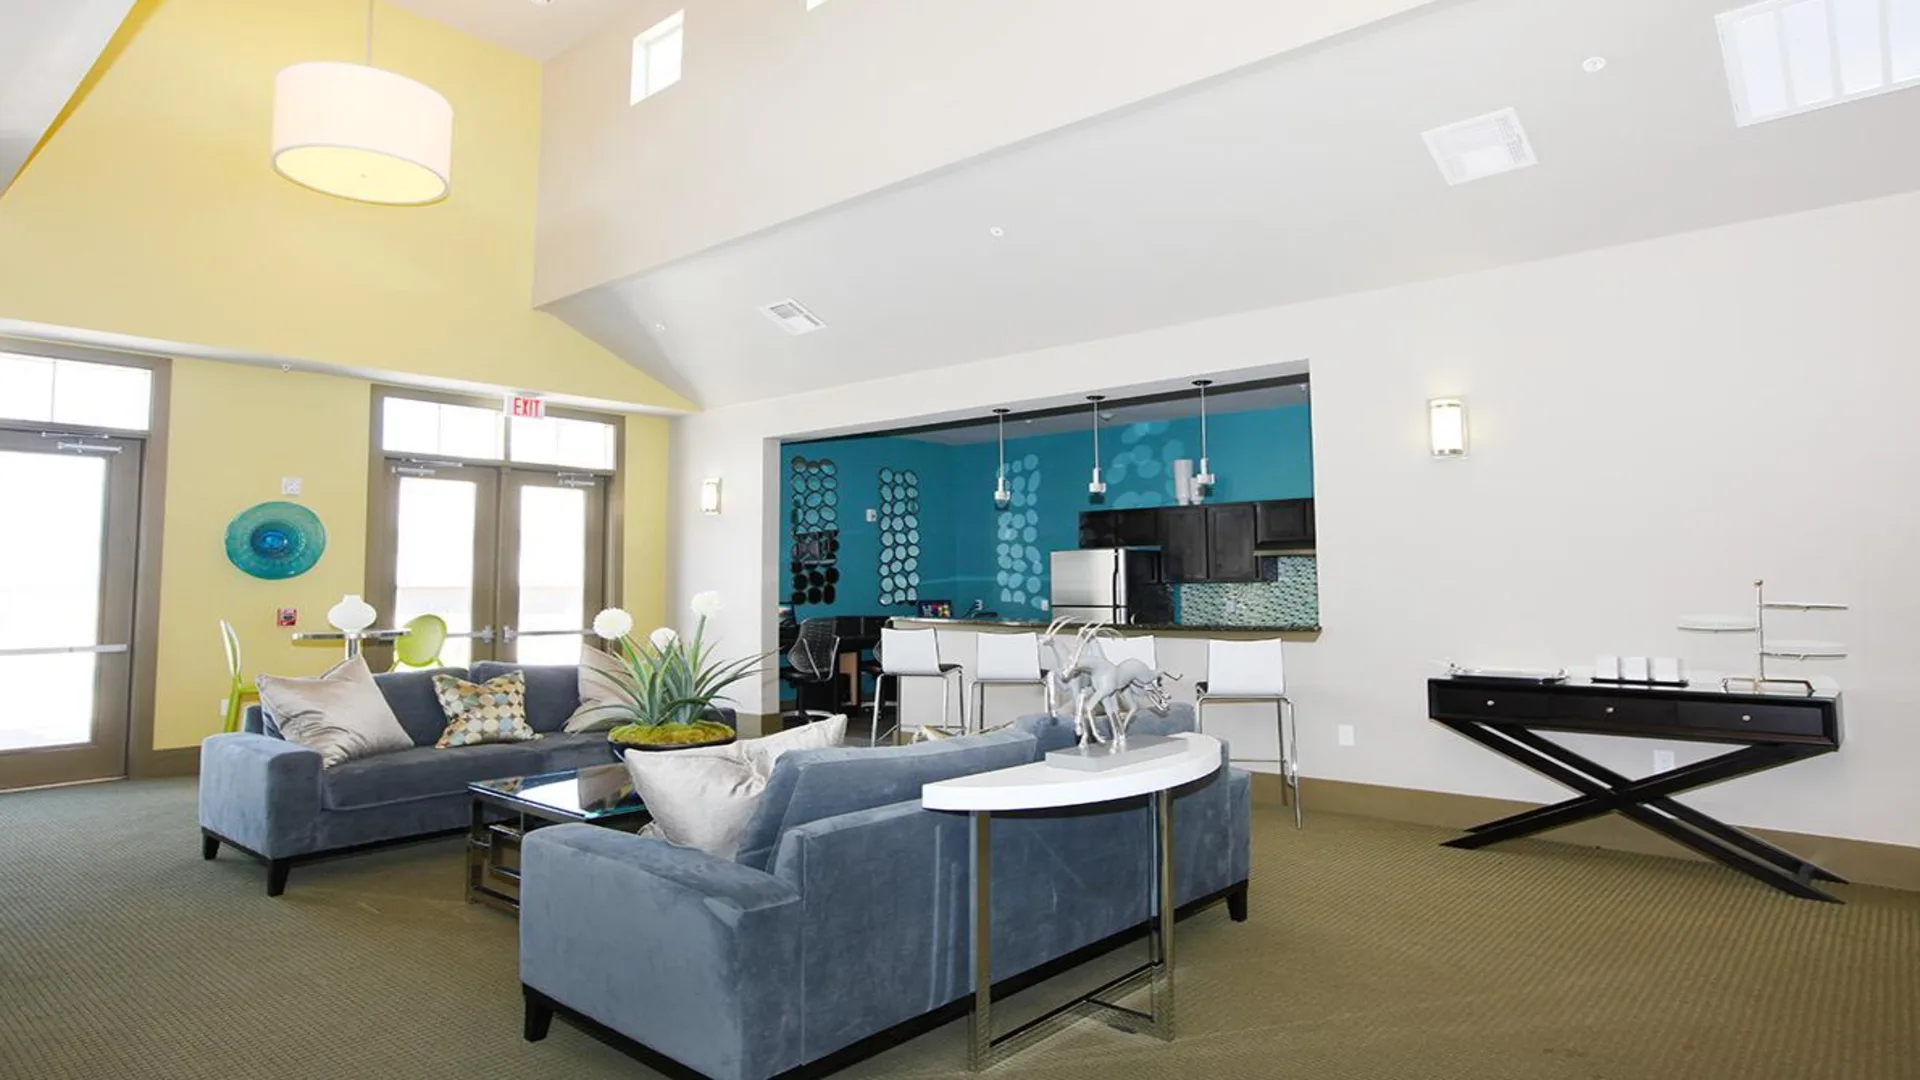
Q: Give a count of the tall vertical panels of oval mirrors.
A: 2